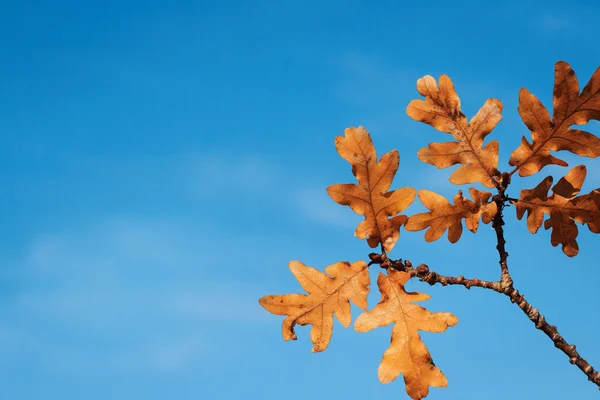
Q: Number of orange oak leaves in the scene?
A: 7